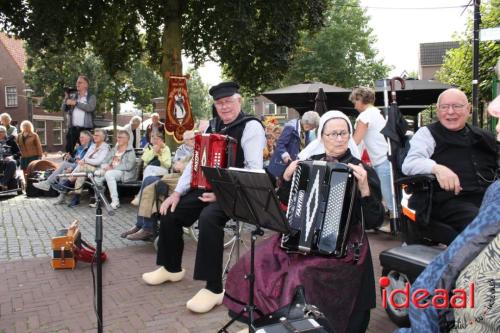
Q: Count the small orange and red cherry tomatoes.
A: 0